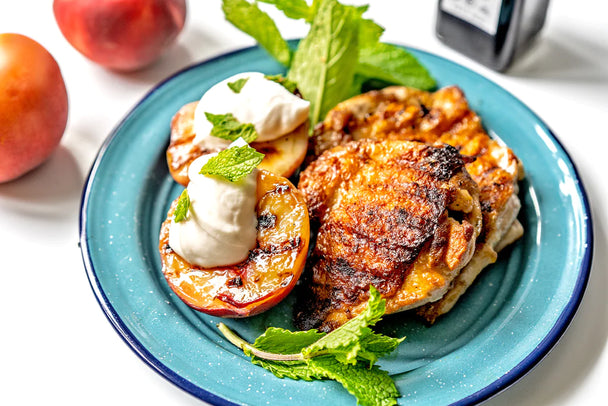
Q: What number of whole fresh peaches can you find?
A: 2